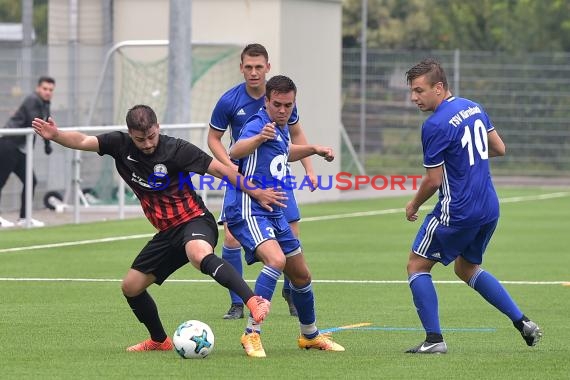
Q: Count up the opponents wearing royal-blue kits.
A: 3